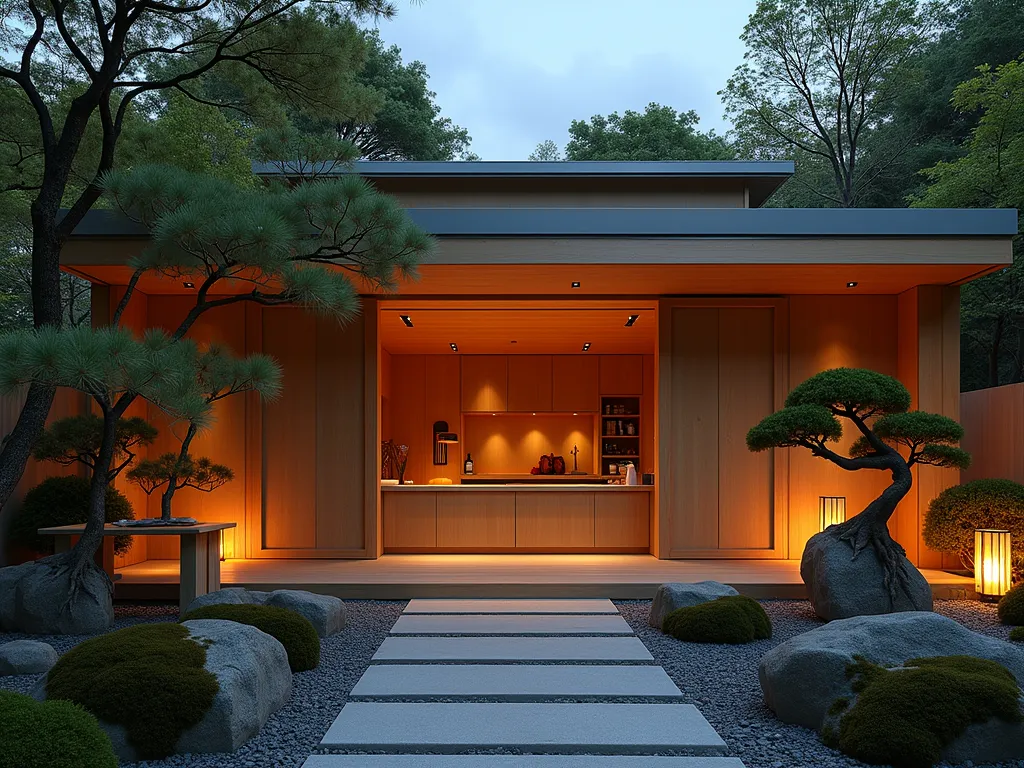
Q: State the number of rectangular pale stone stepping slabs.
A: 6